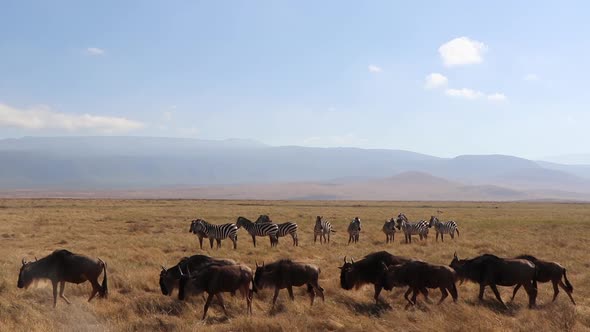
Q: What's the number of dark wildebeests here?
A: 8